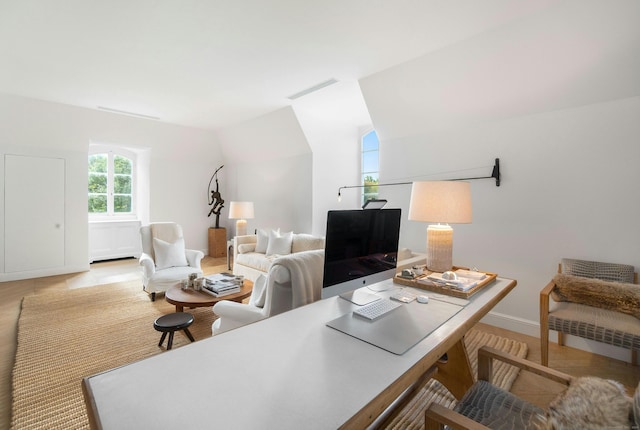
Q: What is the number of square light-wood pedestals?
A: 1